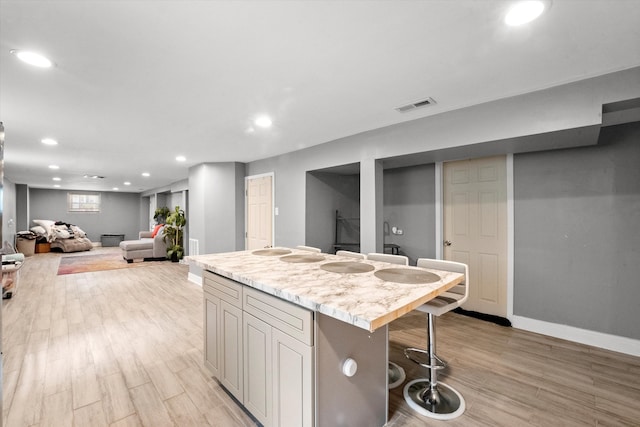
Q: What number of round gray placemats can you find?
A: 4